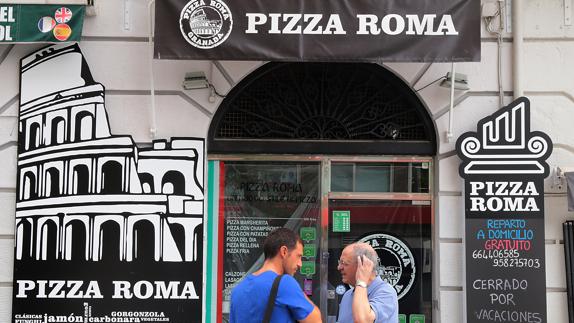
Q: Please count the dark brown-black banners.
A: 1